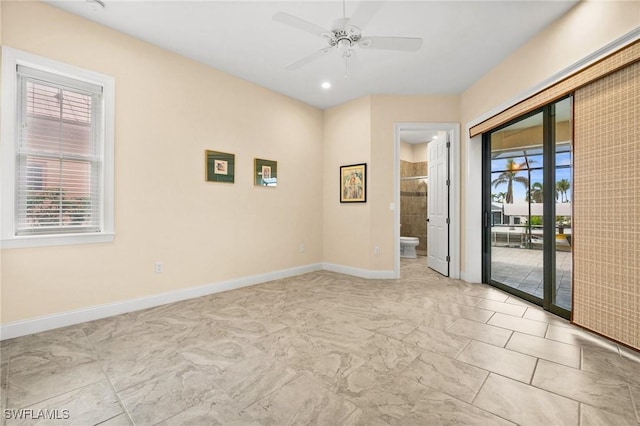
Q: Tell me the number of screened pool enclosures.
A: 1